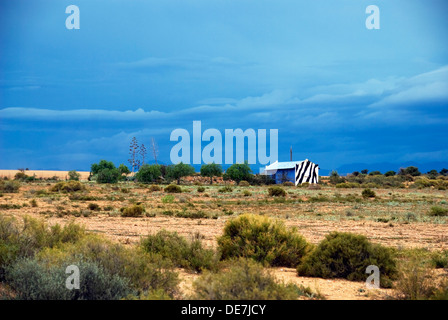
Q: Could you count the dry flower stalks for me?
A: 3